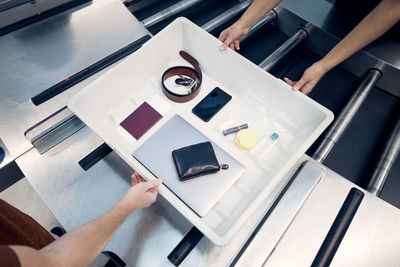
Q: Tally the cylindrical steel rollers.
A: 6